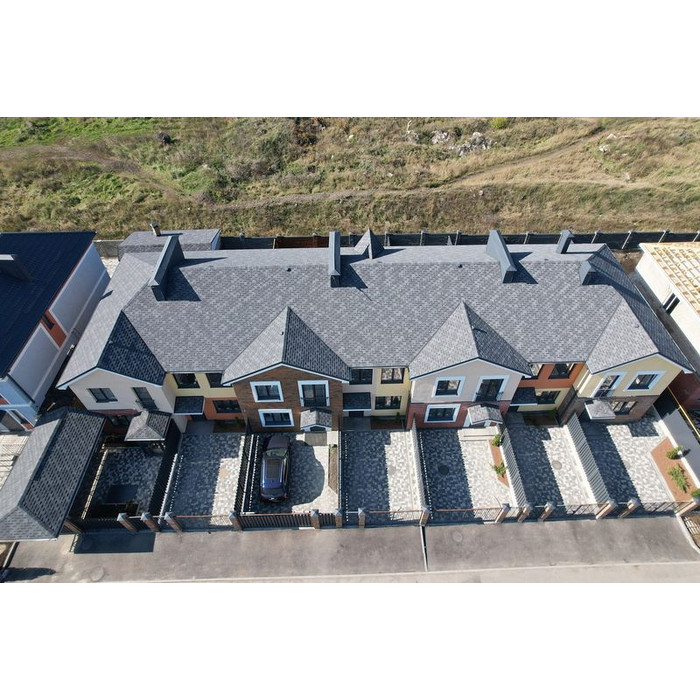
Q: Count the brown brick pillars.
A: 15